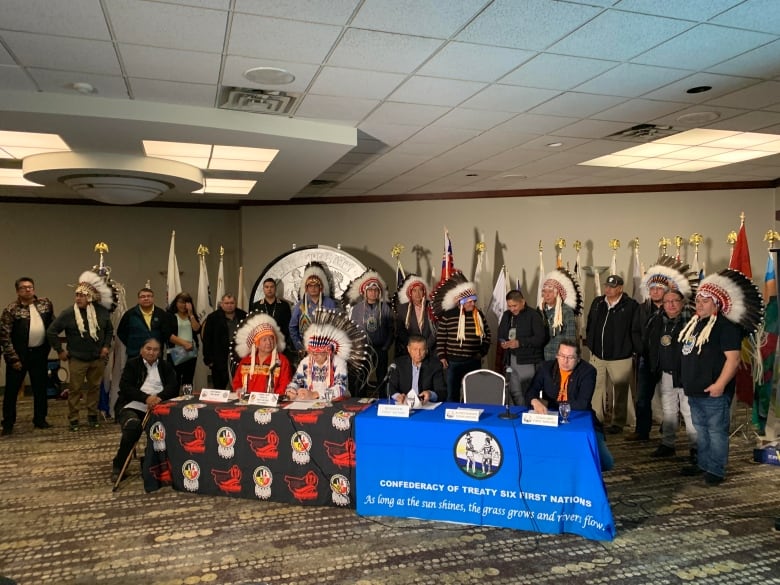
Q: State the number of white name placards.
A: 5